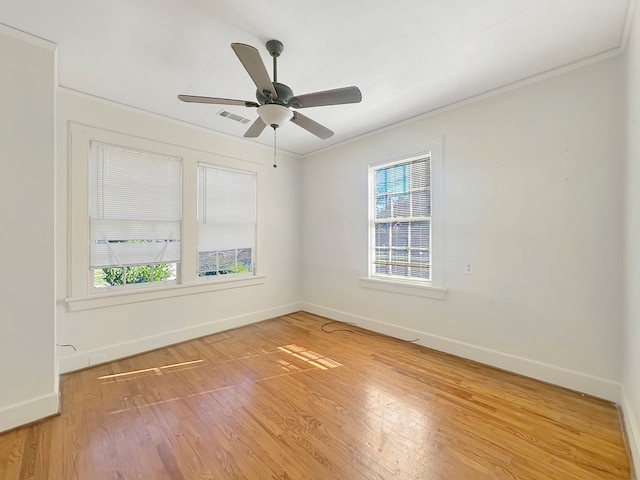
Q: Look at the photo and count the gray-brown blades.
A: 5